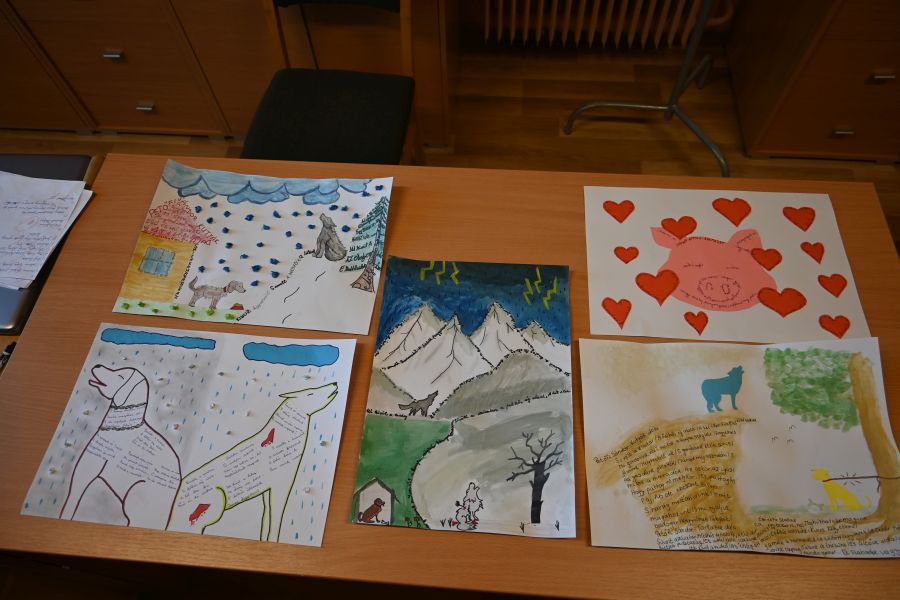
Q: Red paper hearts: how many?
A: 13